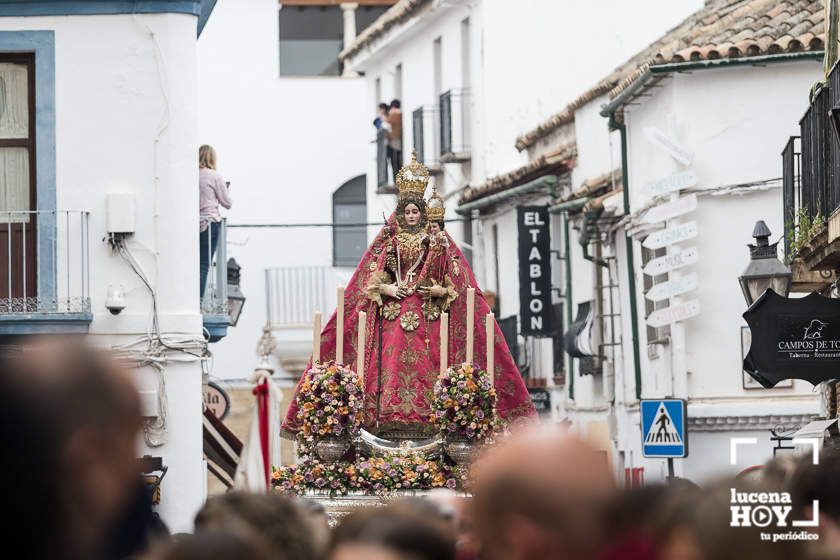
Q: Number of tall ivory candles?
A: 6